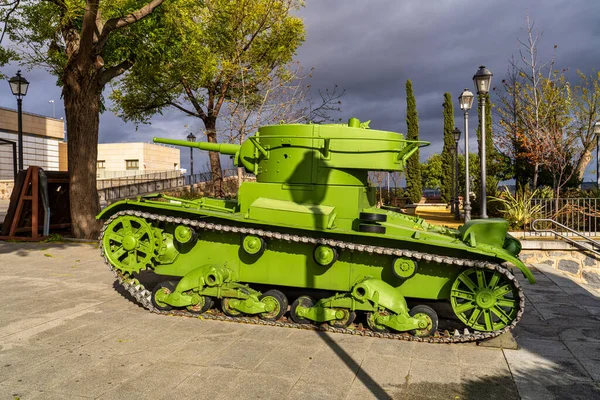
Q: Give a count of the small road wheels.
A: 8